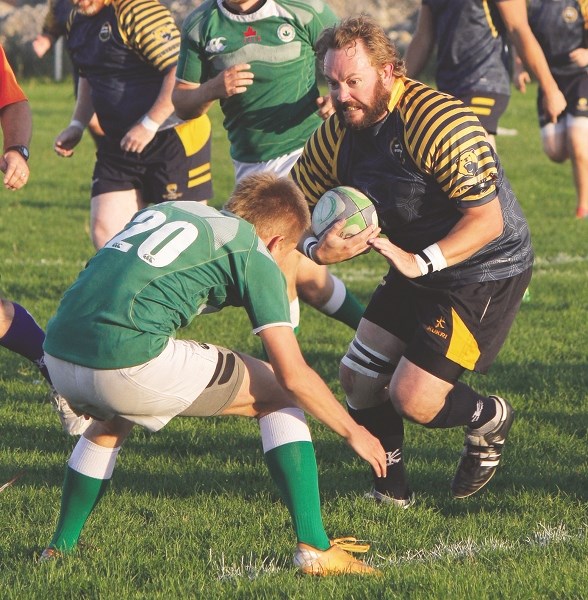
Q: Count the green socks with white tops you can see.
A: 4